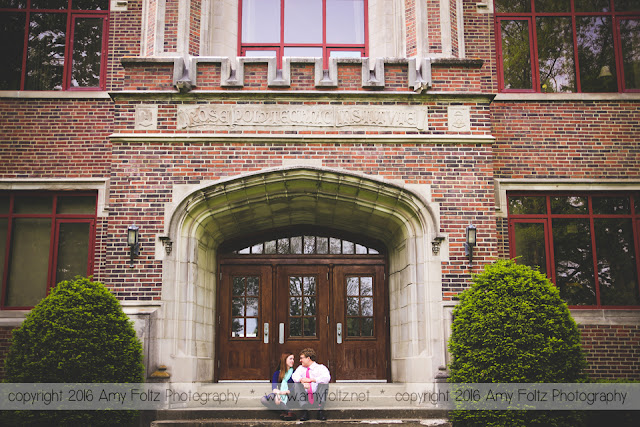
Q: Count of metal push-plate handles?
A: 3